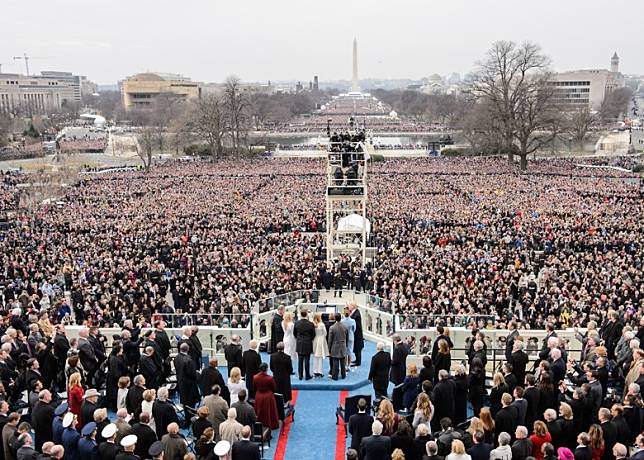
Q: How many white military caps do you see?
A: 4